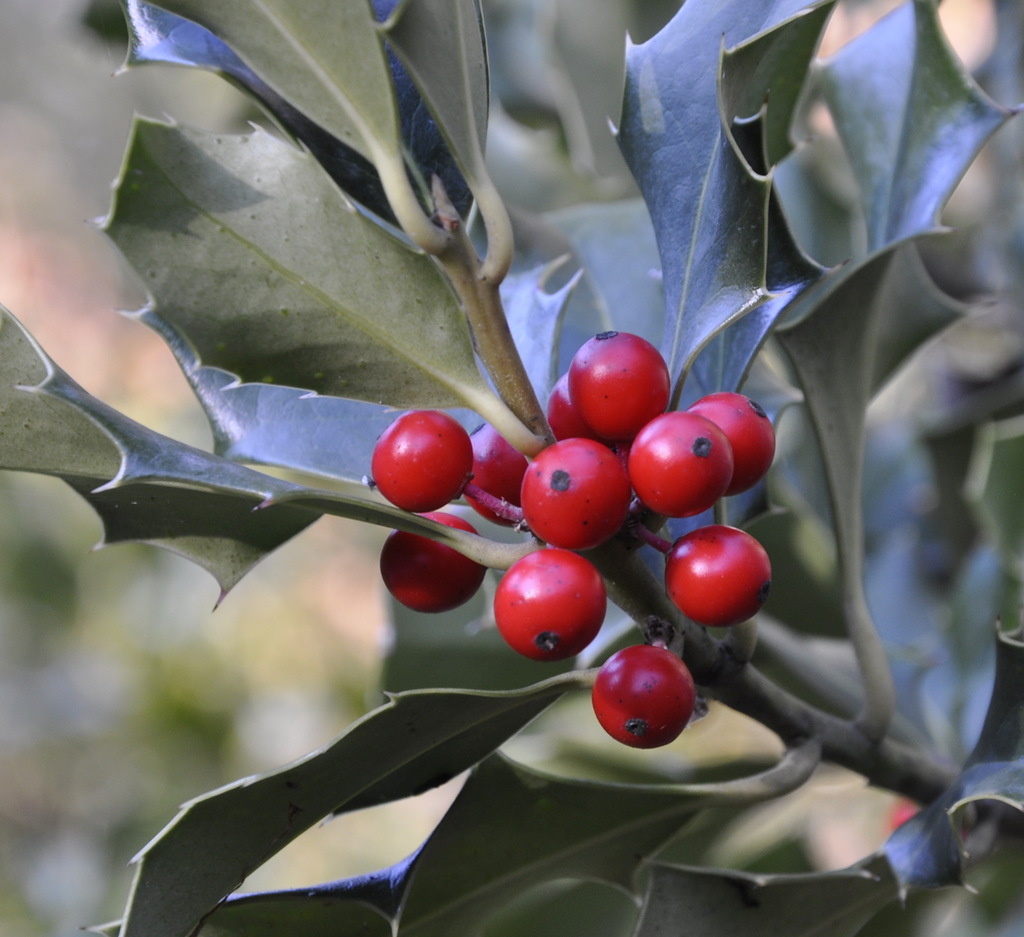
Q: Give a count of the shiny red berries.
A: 11